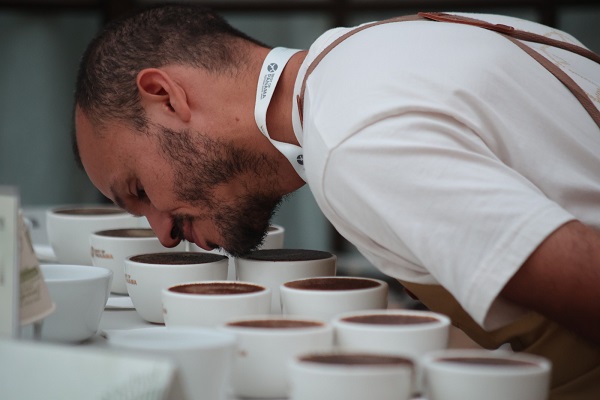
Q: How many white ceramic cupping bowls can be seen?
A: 13